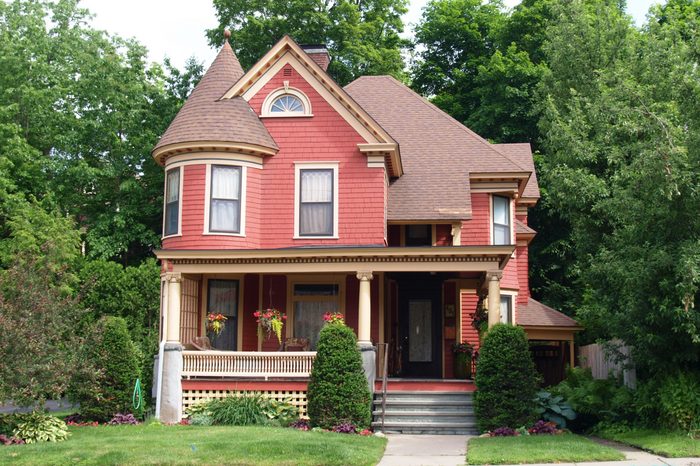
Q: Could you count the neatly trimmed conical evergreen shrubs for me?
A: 3